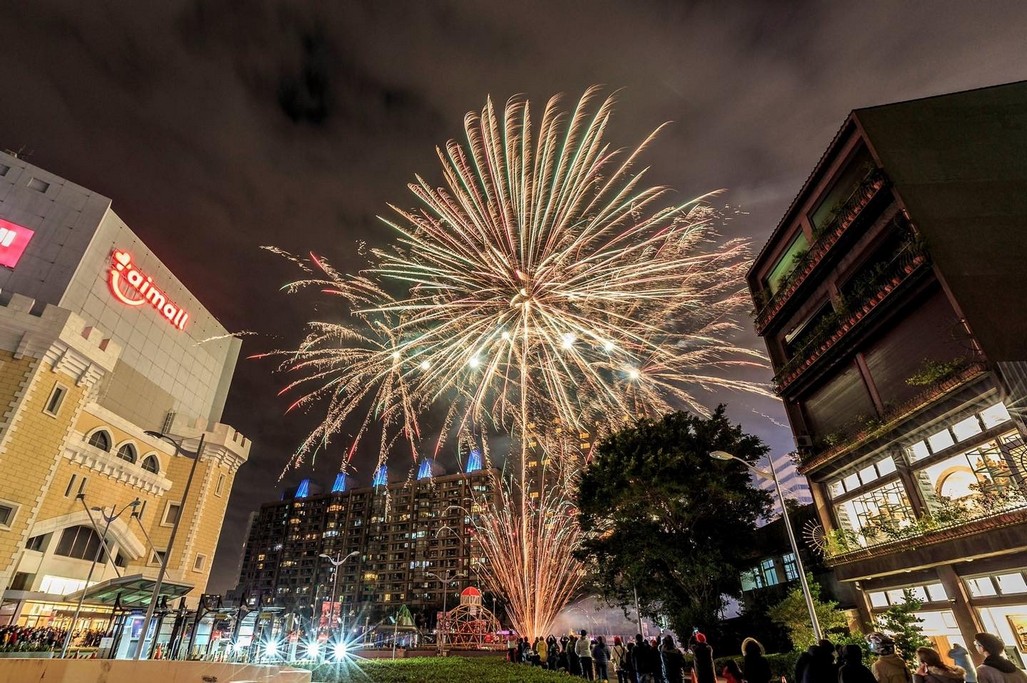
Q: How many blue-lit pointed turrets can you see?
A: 5